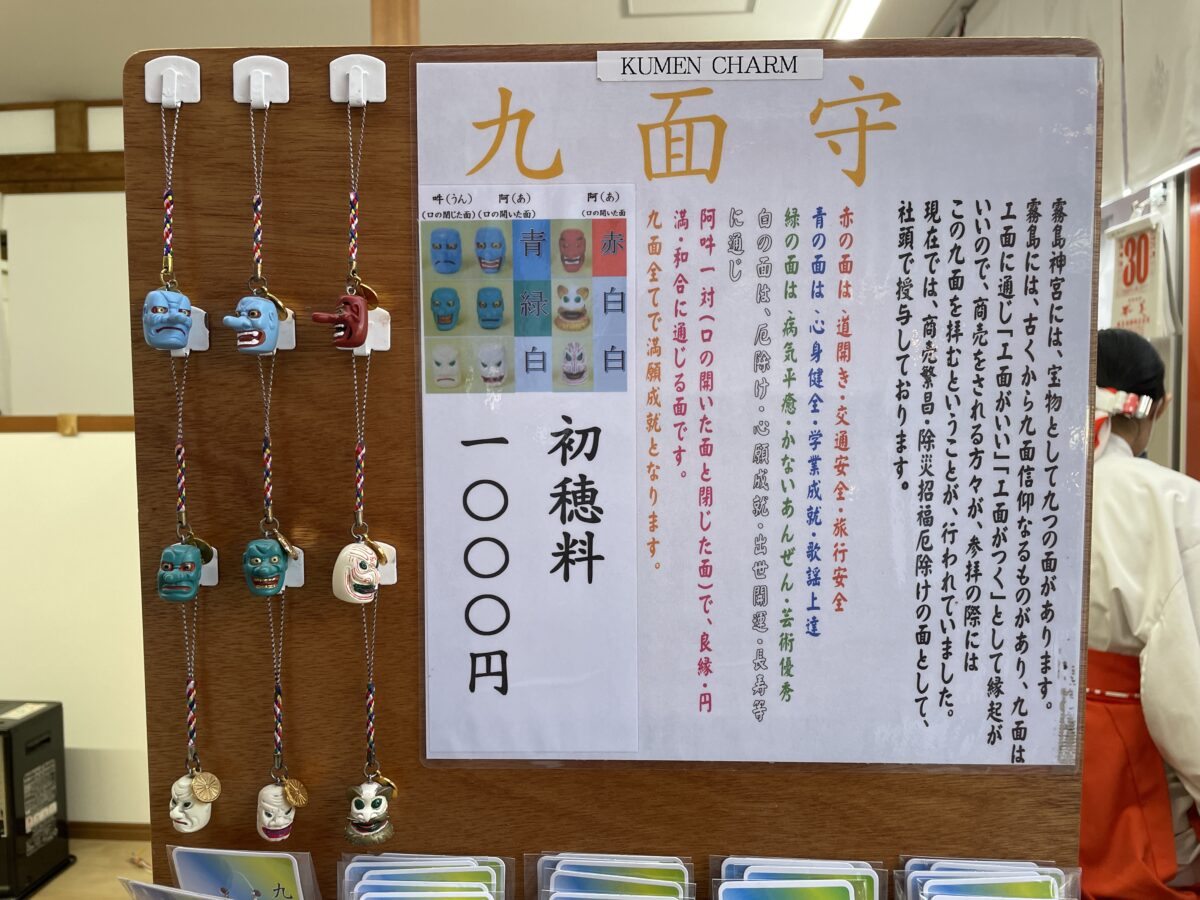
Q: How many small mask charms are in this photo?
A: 9